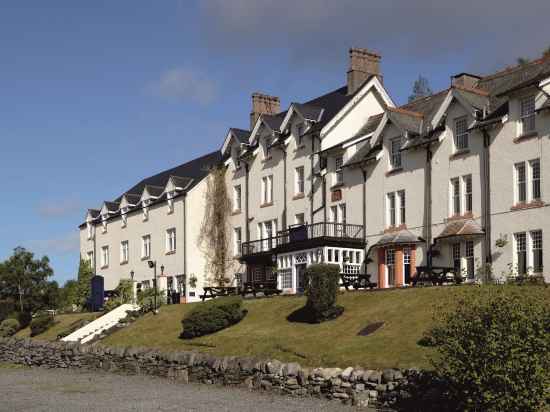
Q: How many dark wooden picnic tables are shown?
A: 4